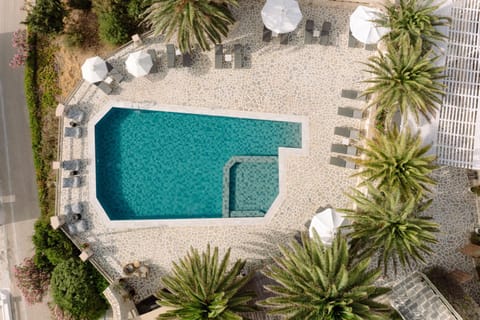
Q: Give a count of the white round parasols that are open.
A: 5